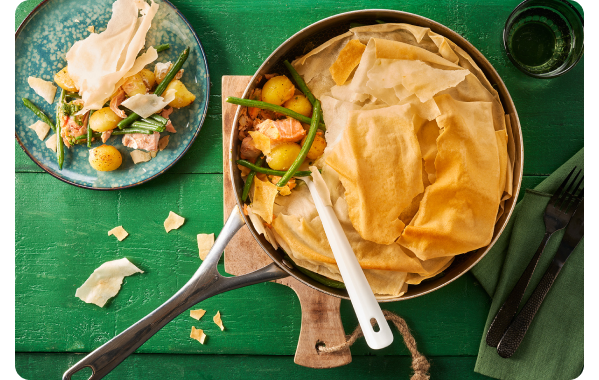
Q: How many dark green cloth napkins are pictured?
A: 1